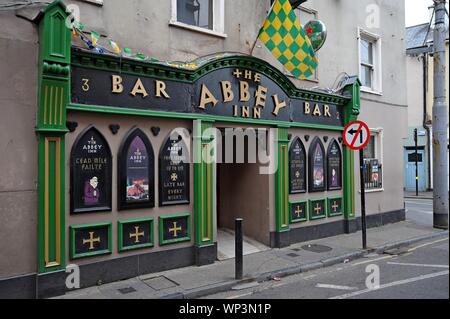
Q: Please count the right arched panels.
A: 3